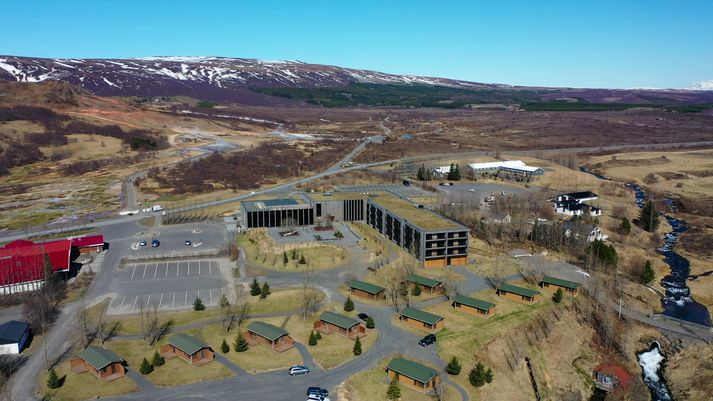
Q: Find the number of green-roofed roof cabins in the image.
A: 11